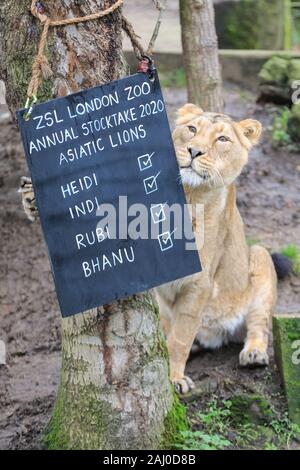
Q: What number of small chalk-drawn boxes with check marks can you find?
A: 4